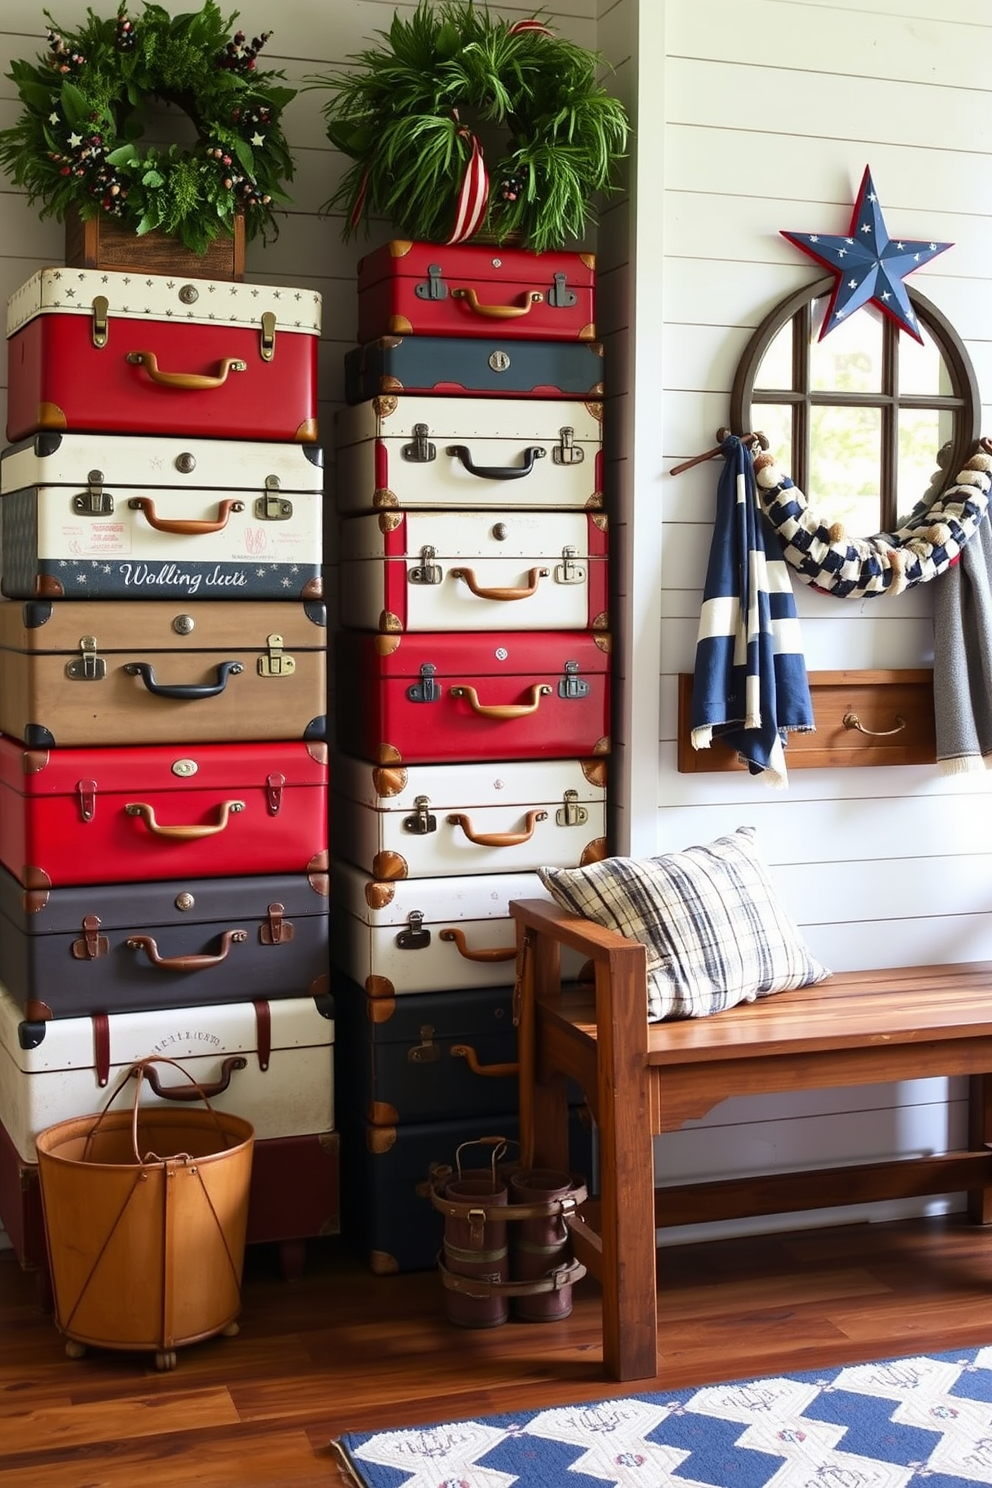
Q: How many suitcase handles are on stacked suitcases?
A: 13